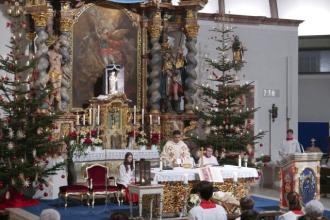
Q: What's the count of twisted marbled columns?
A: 4